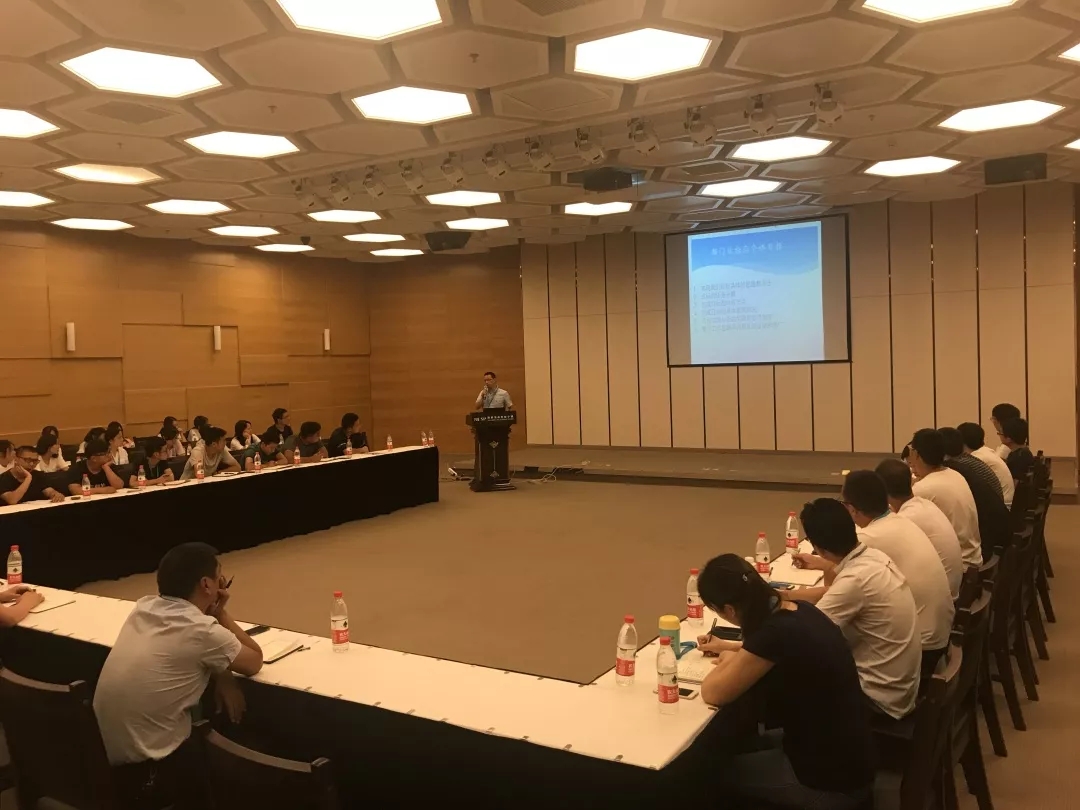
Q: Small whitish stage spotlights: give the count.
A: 12